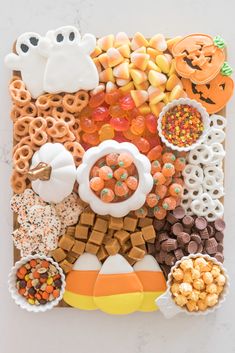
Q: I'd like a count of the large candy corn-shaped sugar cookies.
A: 3